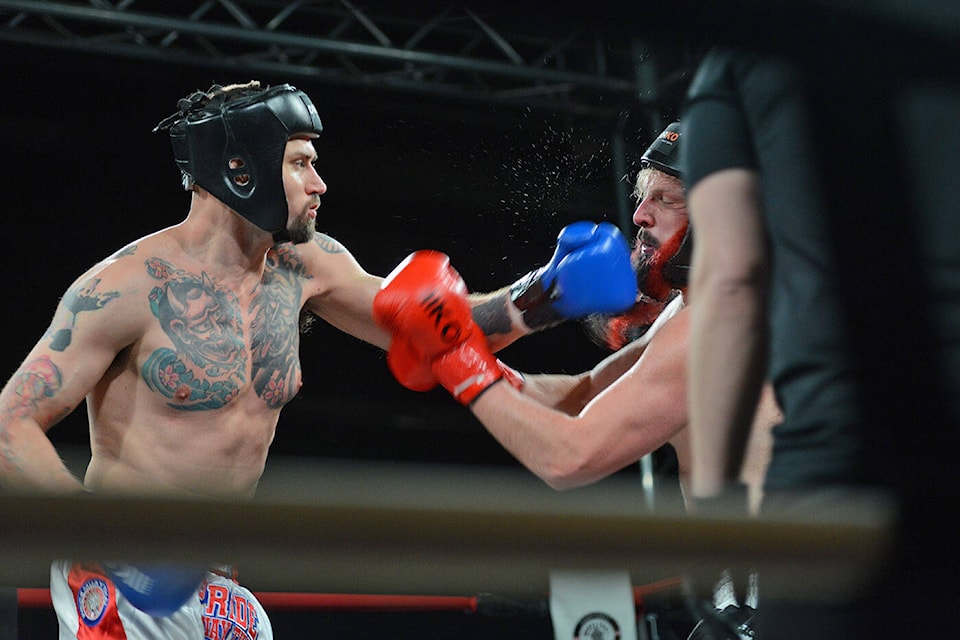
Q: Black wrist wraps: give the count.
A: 1